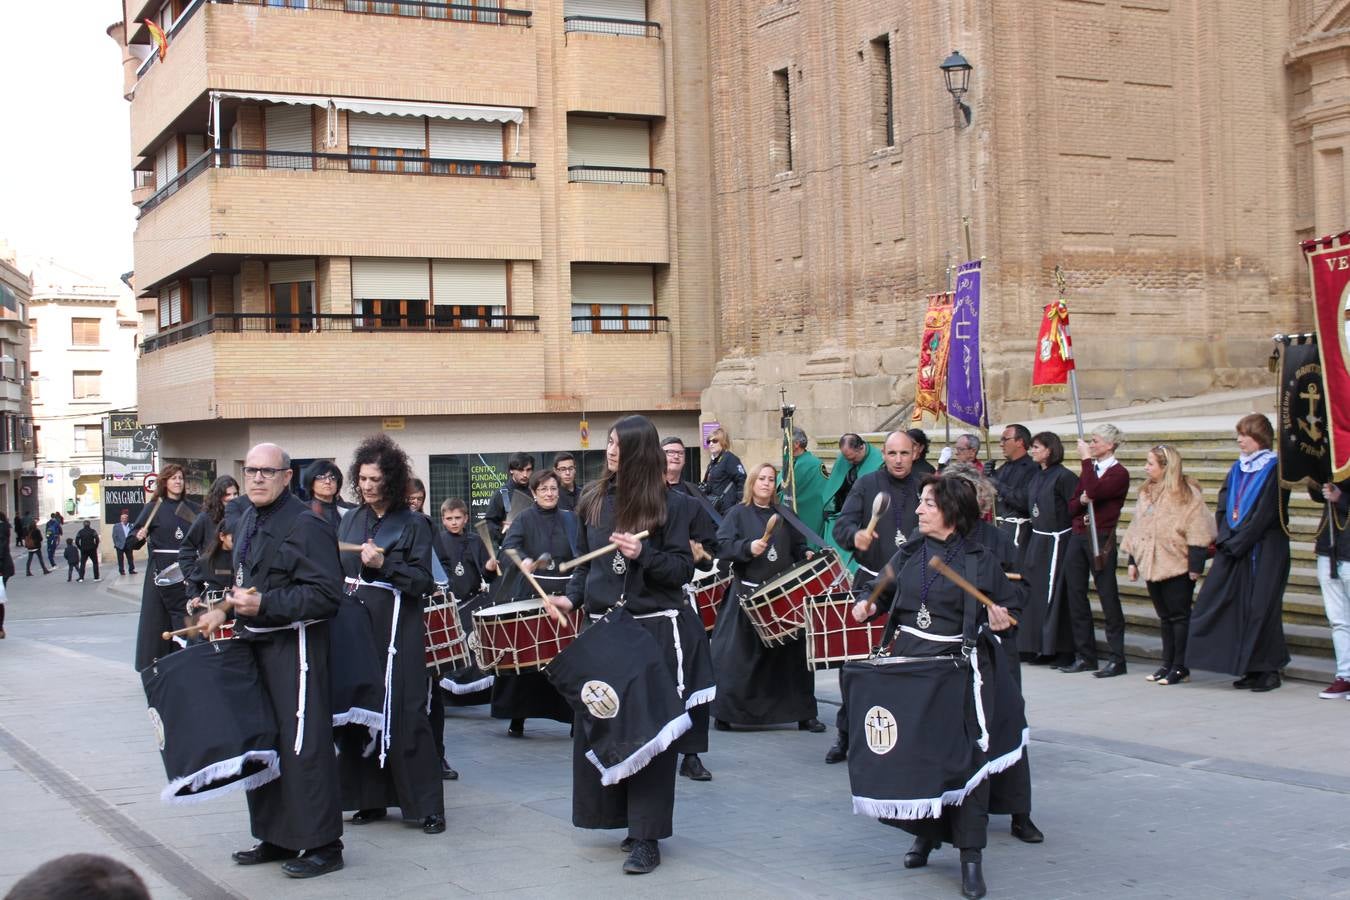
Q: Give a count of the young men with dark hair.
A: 2